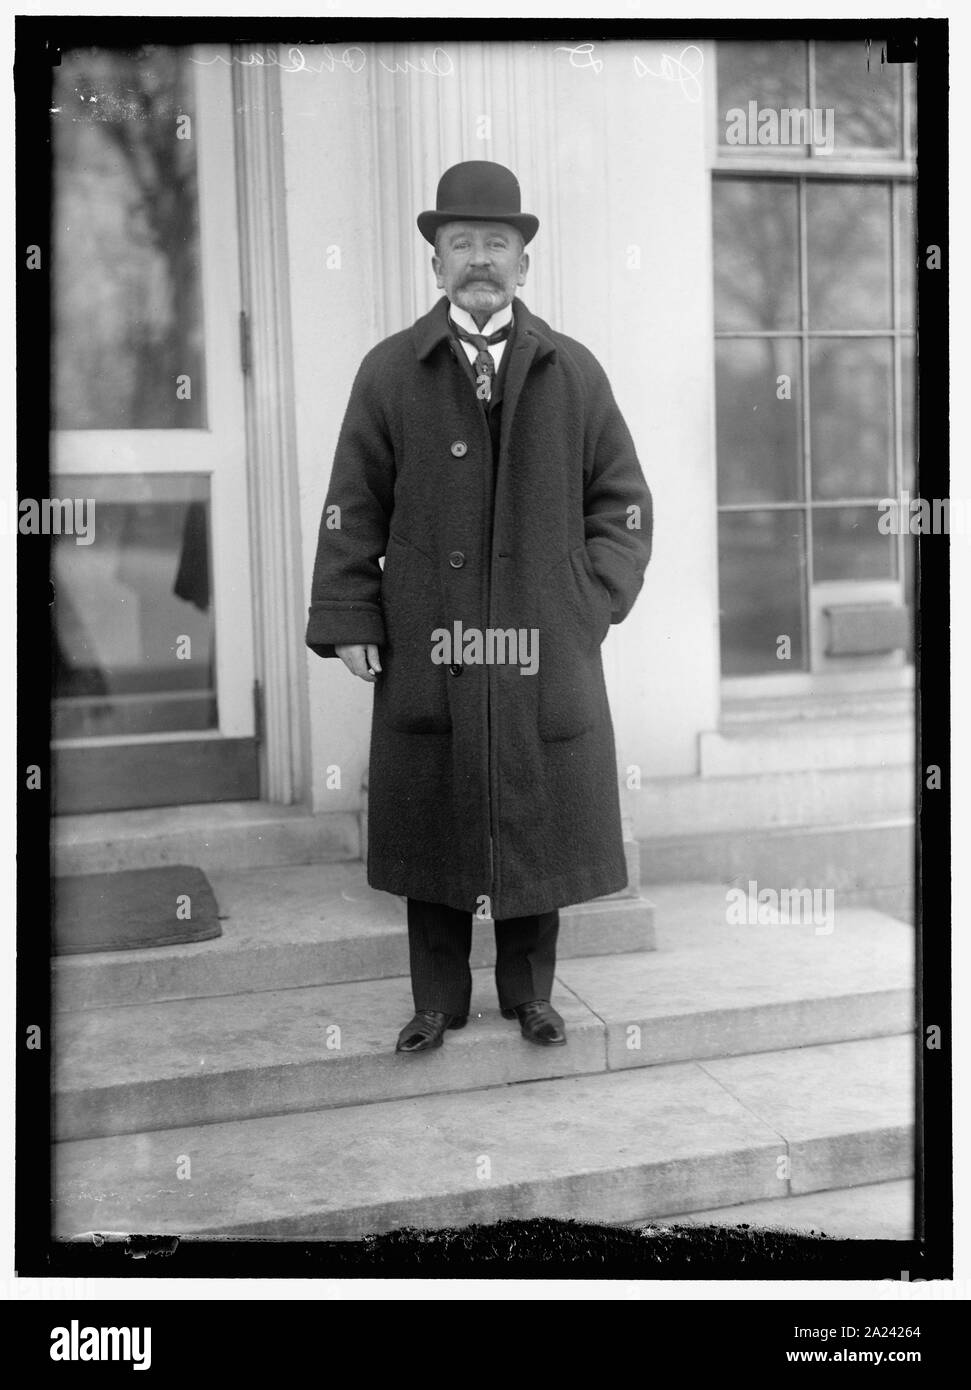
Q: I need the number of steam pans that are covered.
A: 0